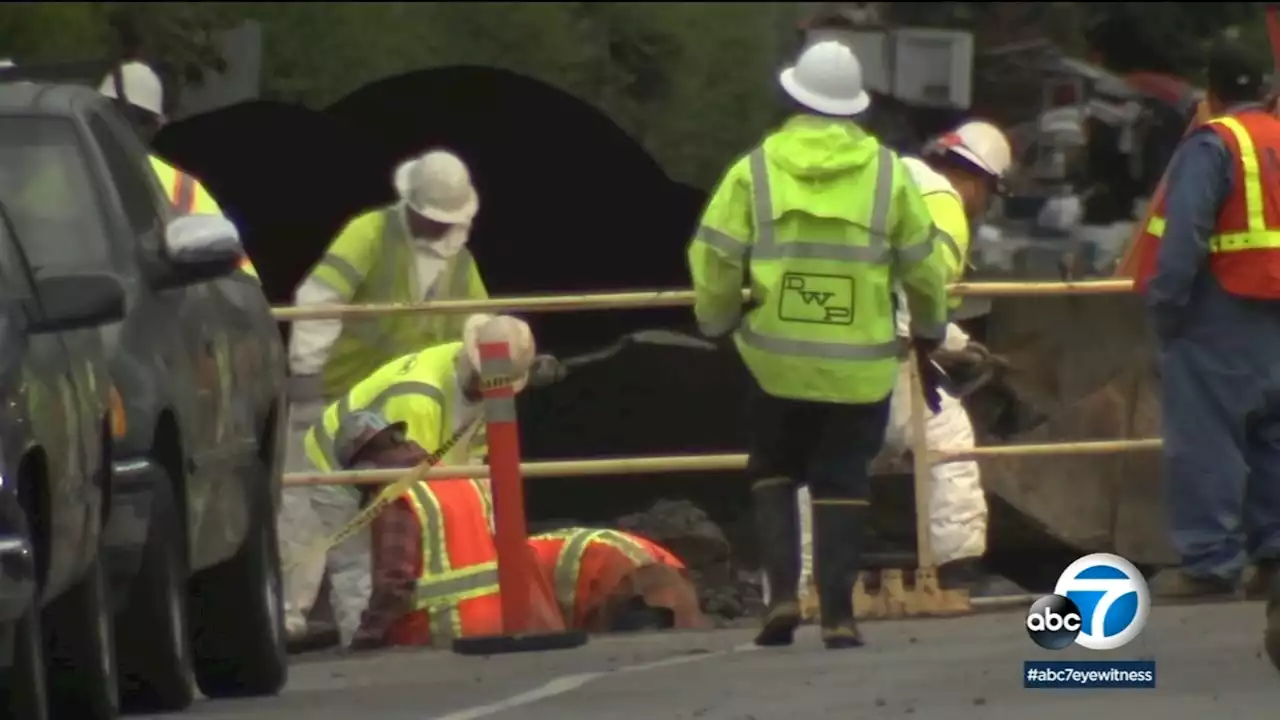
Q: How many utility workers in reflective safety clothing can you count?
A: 8